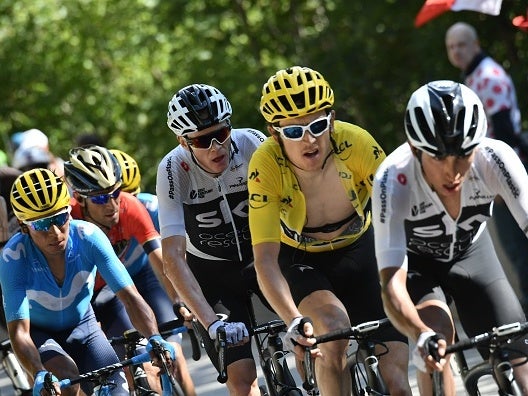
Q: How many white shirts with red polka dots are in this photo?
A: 1